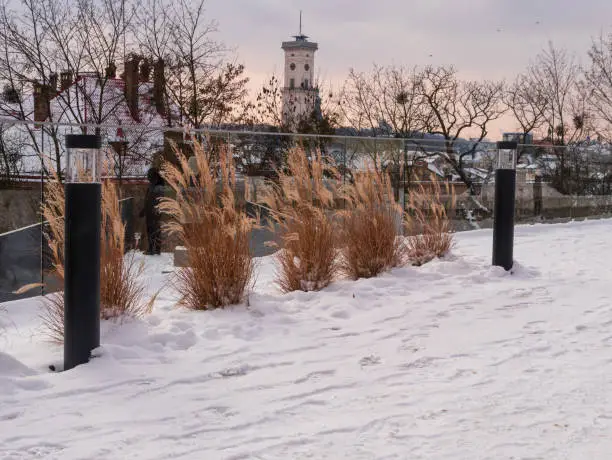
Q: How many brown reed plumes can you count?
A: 5